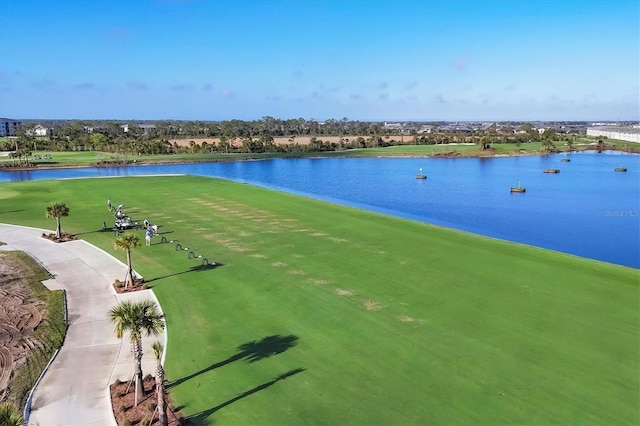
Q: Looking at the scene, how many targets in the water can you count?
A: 5